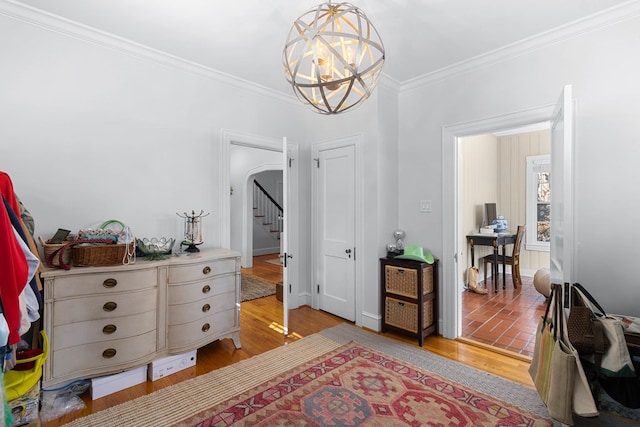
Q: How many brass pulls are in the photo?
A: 8